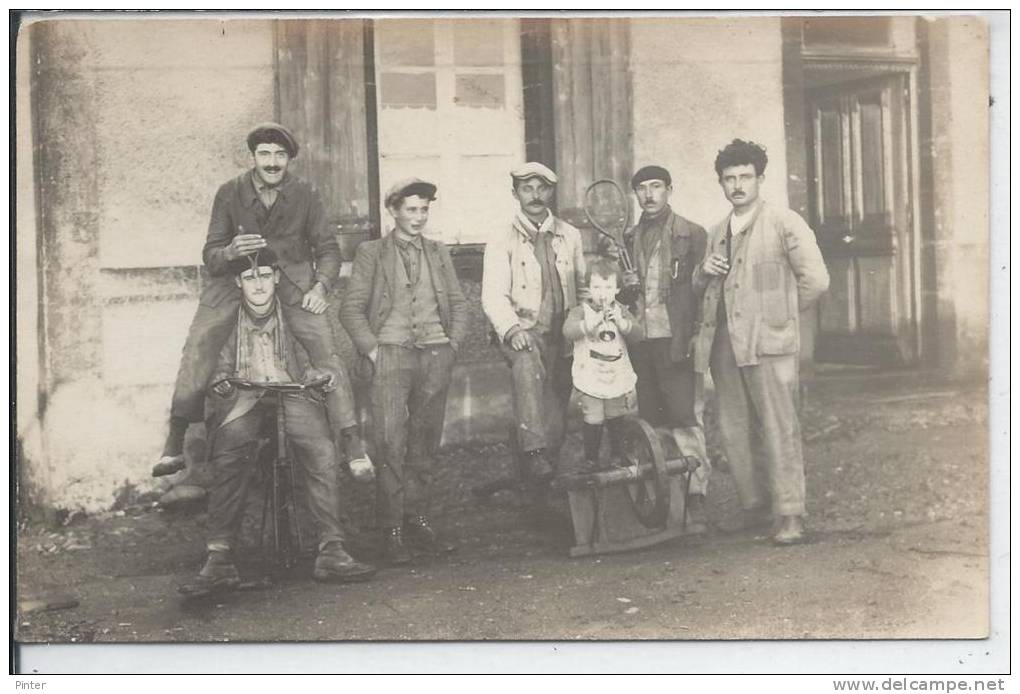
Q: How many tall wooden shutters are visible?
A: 2